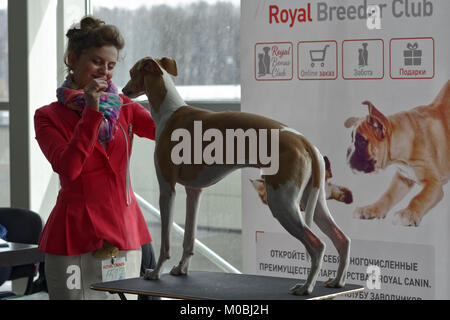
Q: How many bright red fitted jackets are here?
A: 1